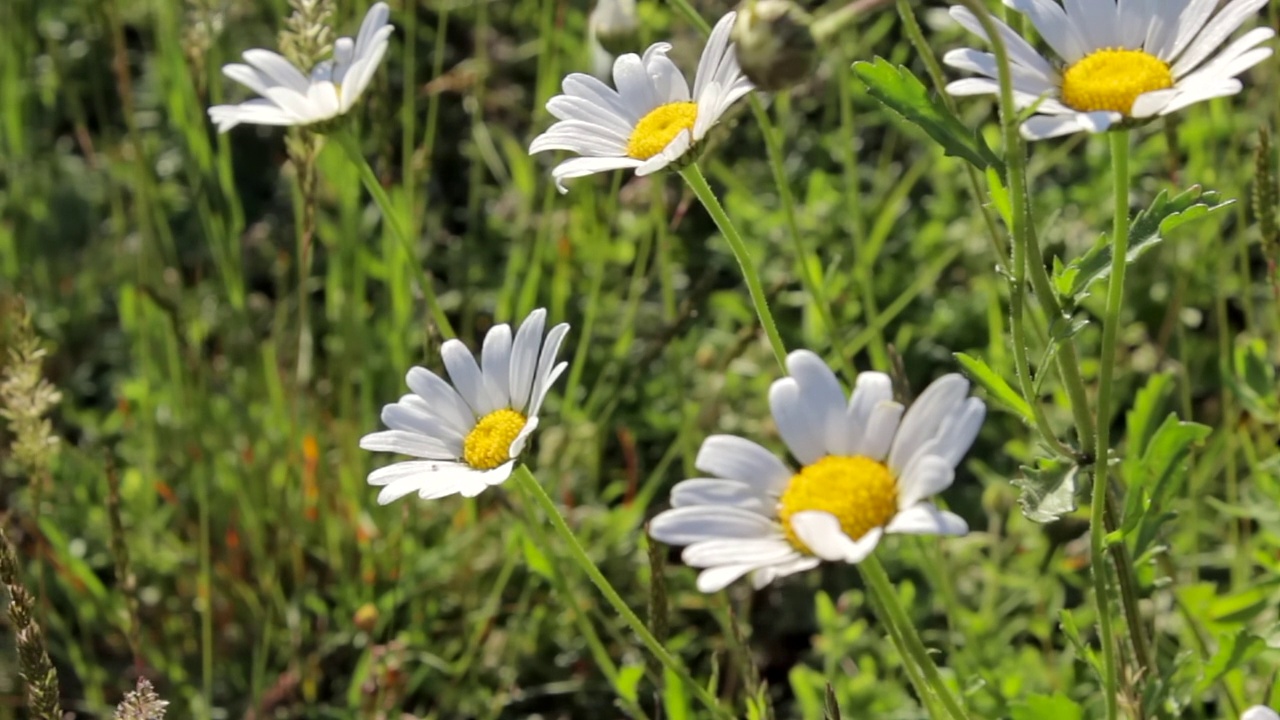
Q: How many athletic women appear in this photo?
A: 0